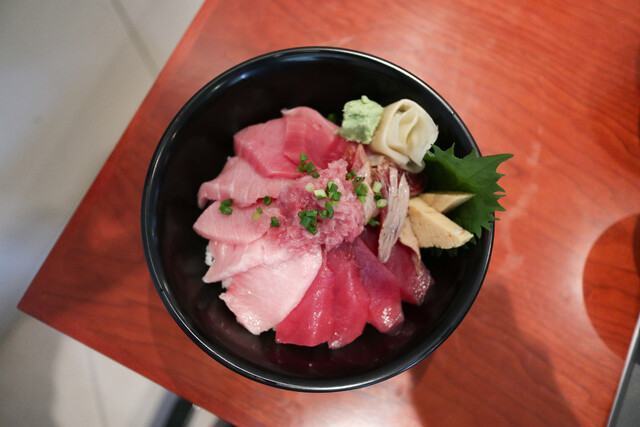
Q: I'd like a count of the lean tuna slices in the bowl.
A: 4